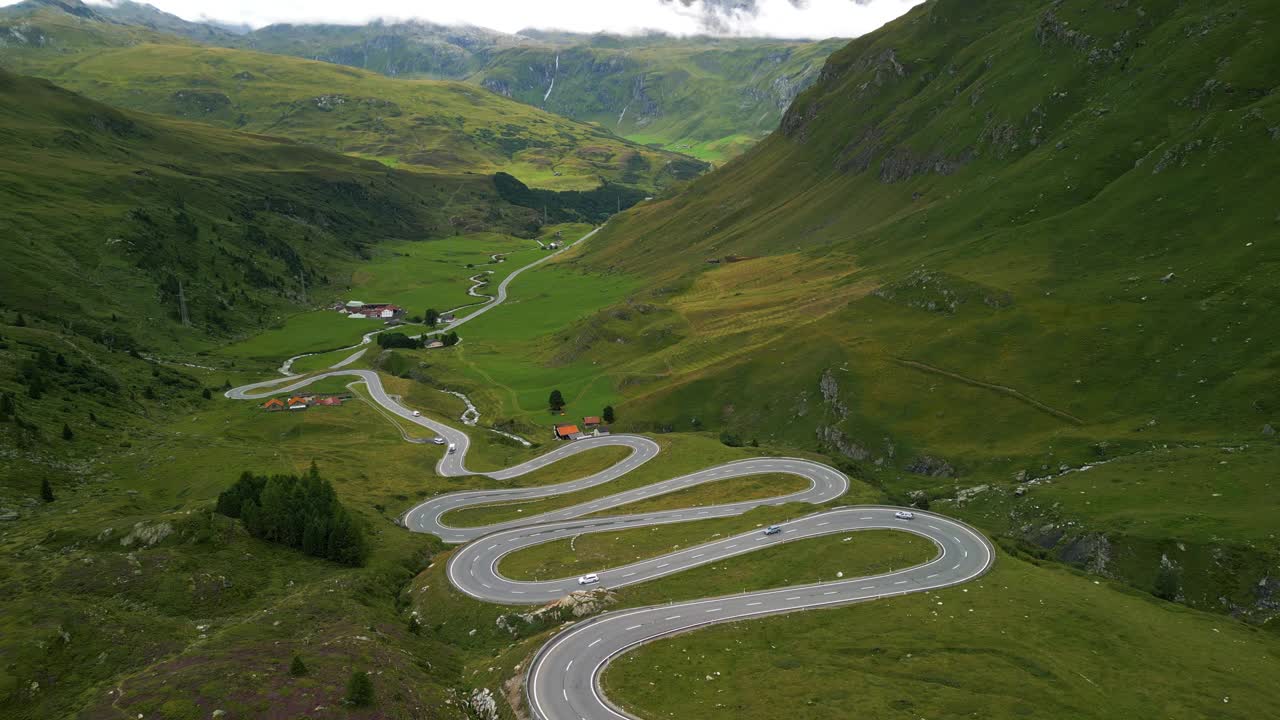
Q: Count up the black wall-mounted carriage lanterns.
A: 0